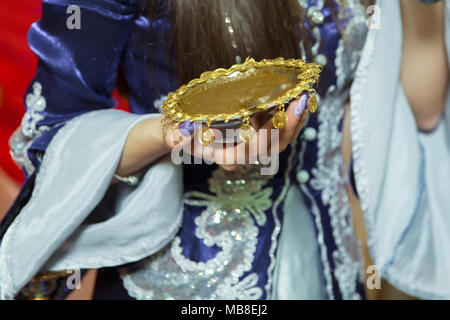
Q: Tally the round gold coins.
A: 4